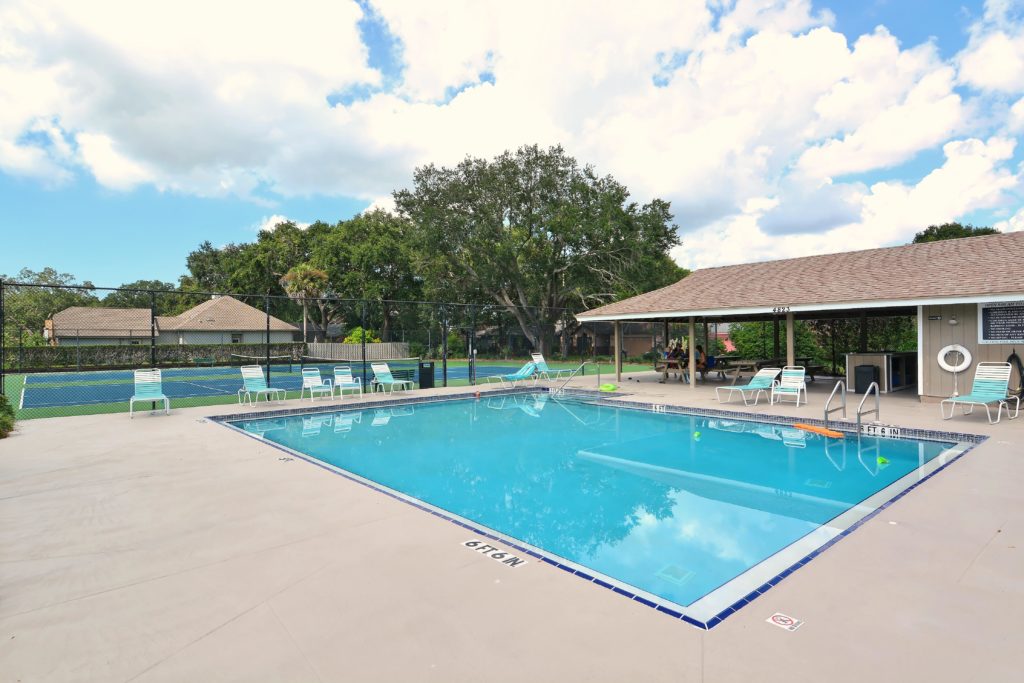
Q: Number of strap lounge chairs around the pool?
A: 7